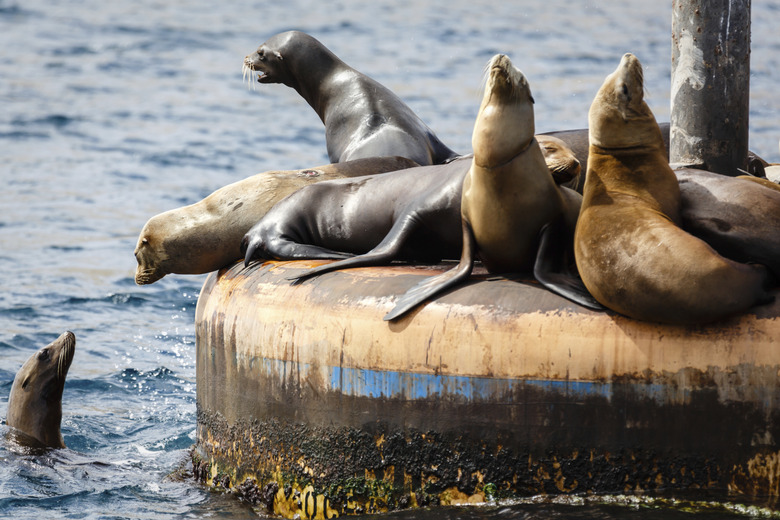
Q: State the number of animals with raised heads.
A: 4